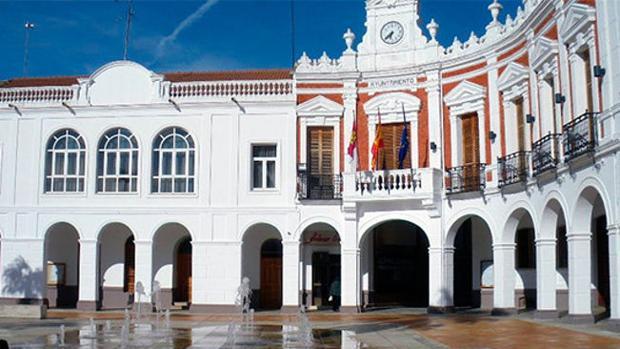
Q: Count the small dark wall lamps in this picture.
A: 5